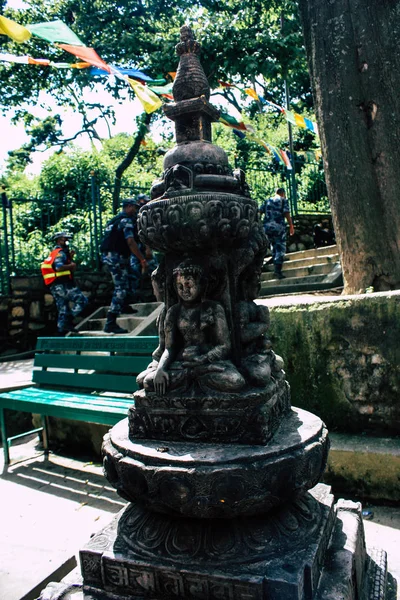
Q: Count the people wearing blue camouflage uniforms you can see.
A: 4